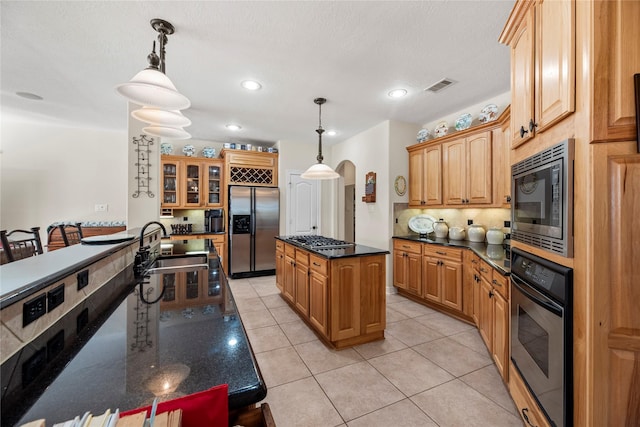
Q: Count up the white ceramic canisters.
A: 4